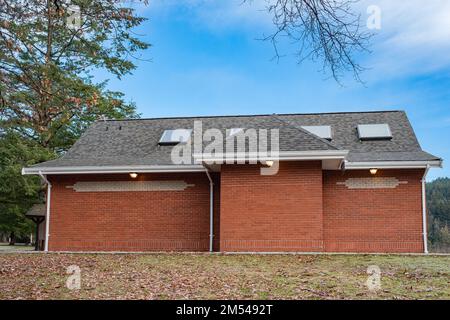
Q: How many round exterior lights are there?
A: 3